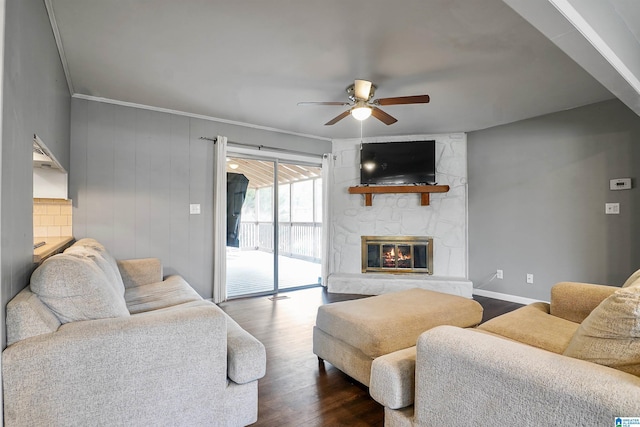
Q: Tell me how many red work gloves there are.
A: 0